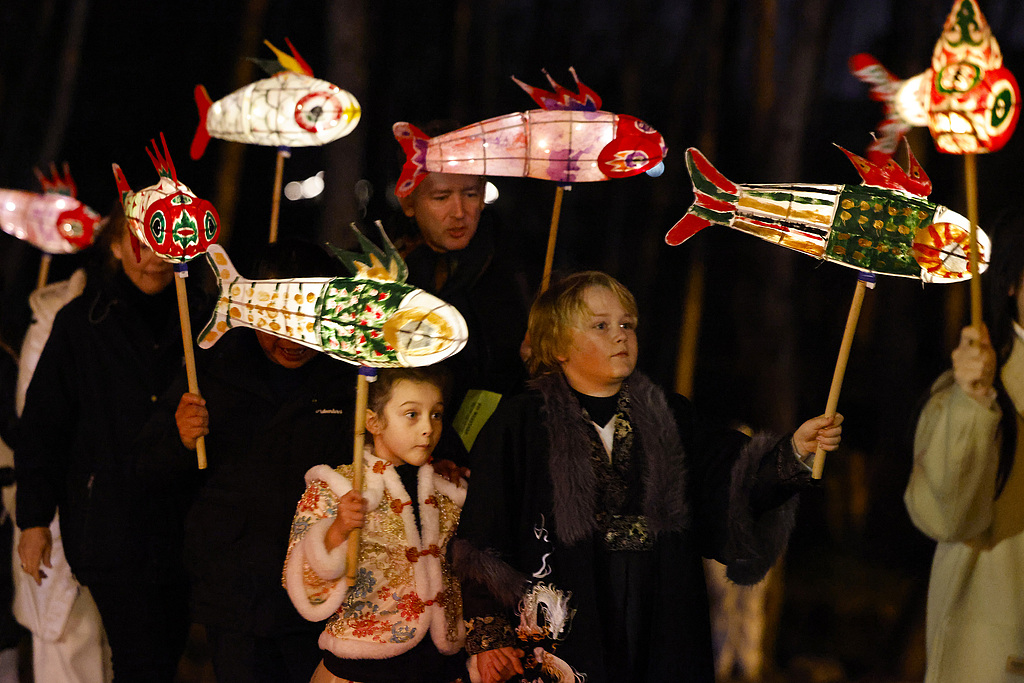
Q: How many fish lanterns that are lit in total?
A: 7